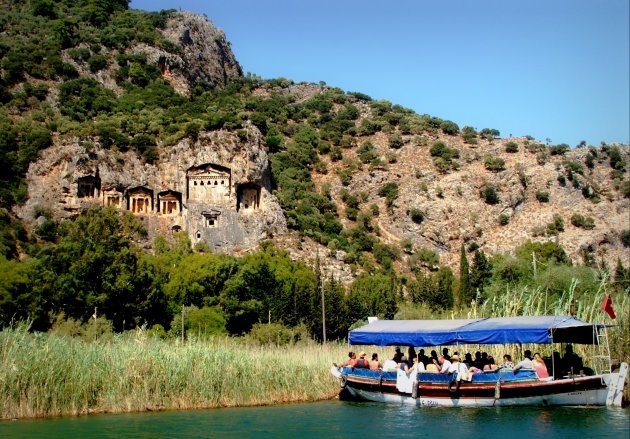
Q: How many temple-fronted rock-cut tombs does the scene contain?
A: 6